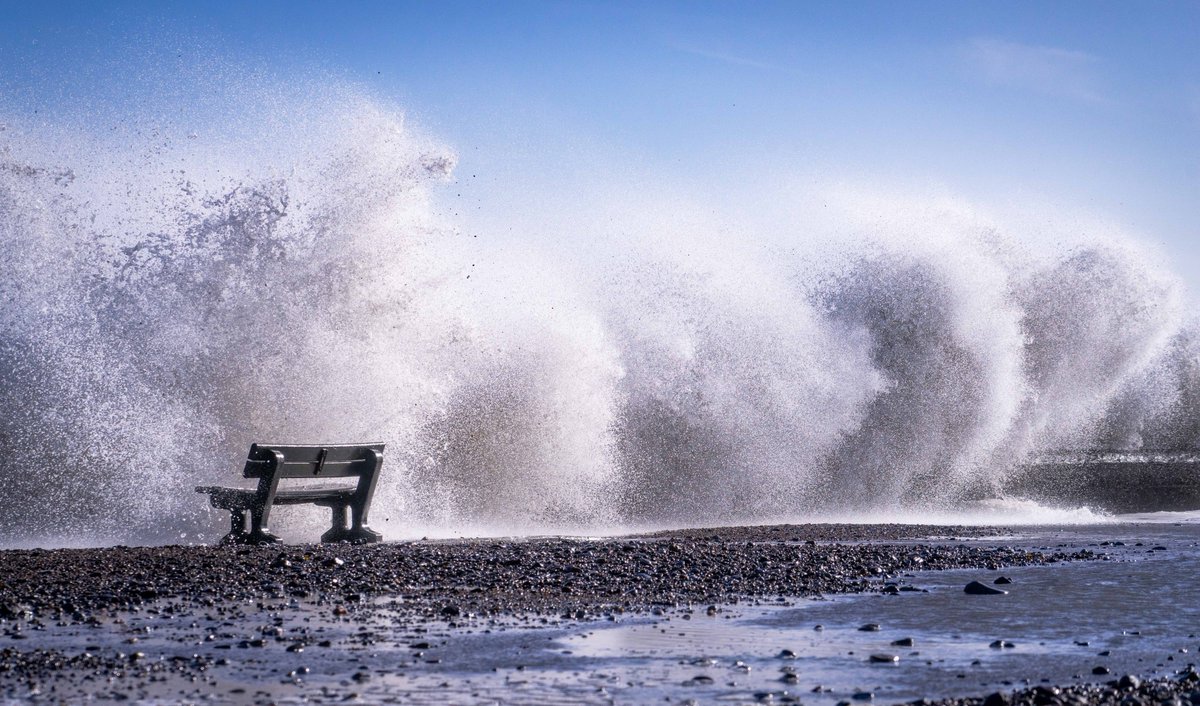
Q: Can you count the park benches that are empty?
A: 1